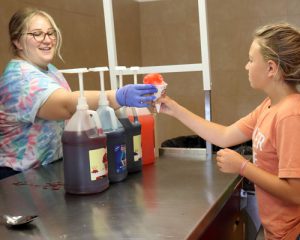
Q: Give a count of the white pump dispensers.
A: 4